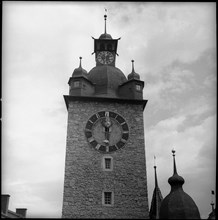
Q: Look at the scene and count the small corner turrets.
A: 2